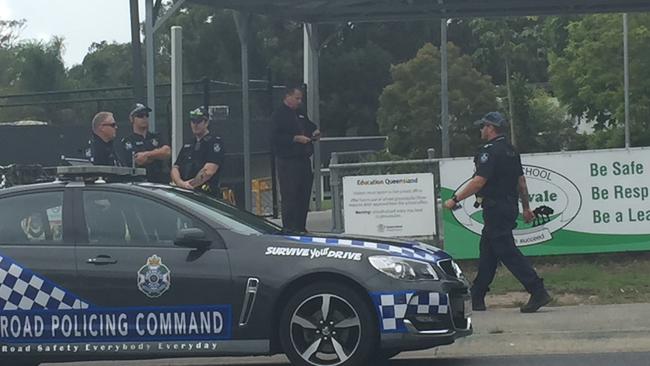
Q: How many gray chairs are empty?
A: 0